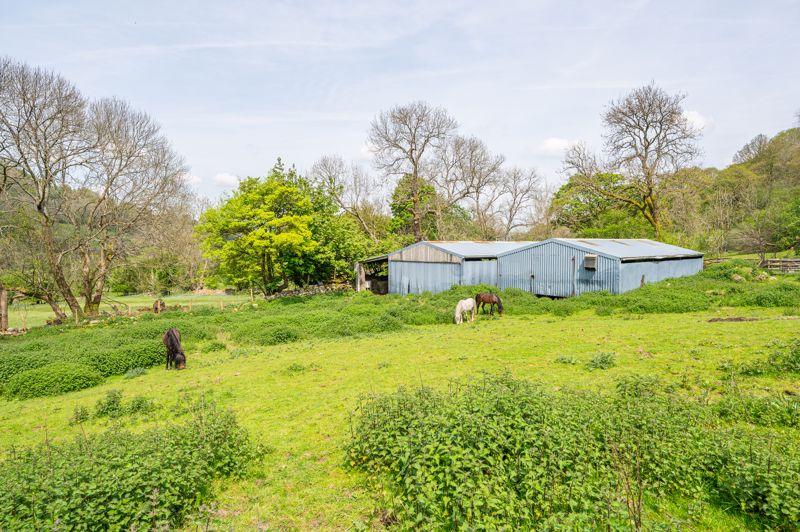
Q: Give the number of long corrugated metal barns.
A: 2